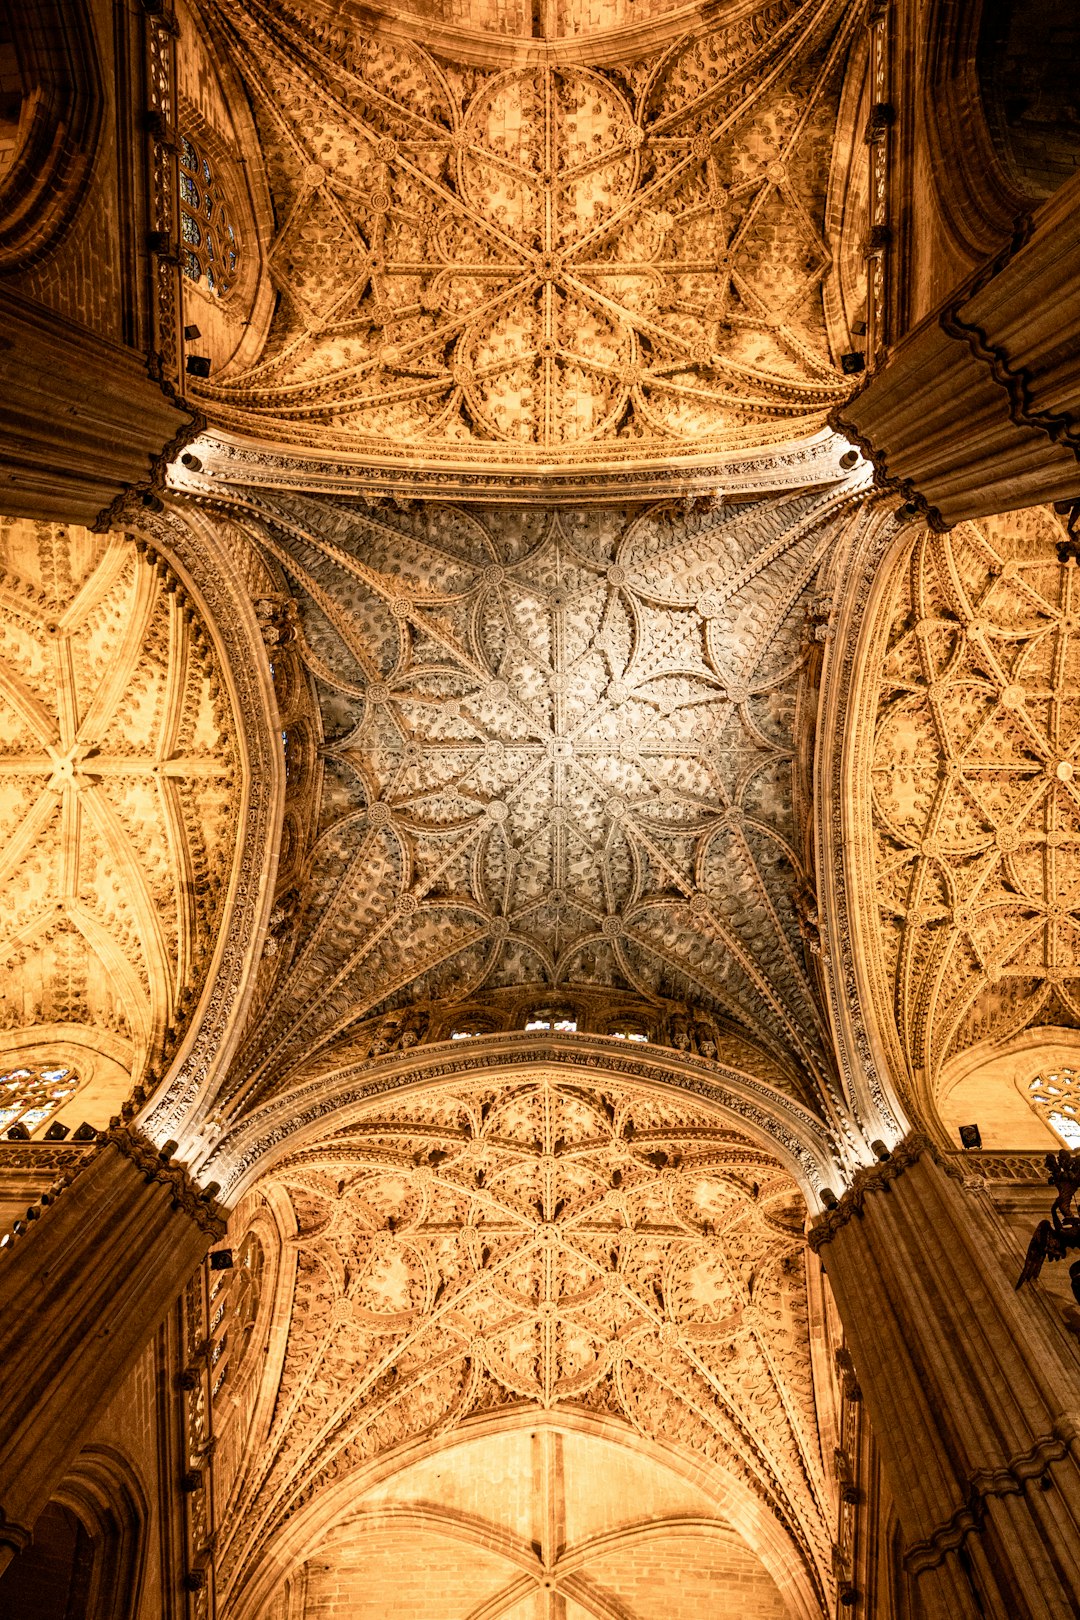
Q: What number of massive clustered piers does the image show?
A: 4